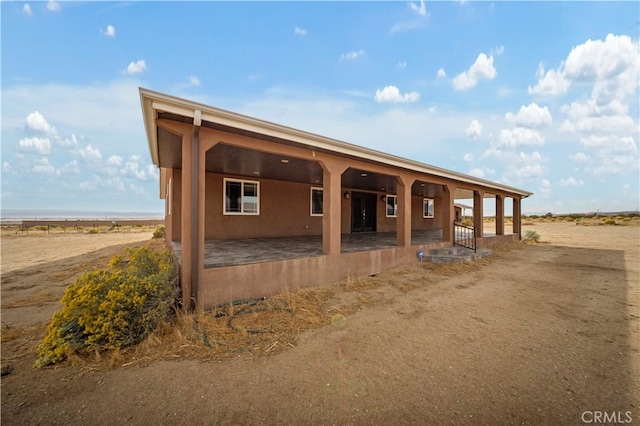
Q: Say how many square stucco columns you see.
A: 7